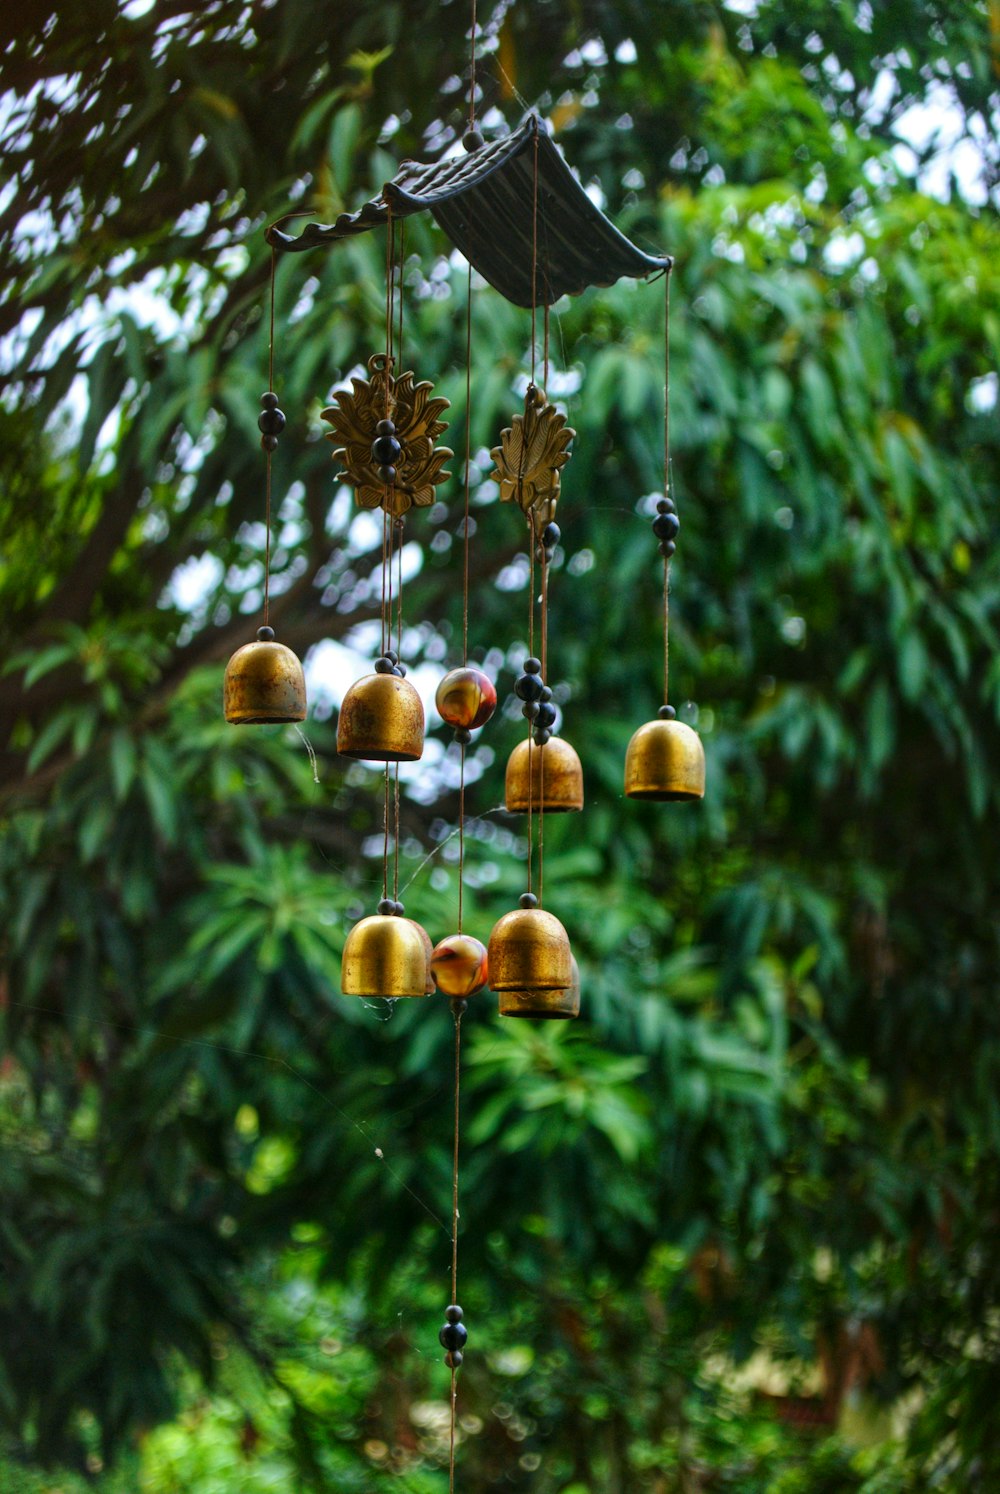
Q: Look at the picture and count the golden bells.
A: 8